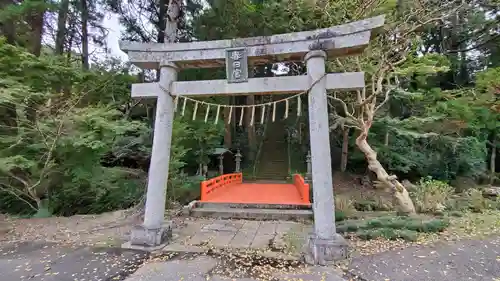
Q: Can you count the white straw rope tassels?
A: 12